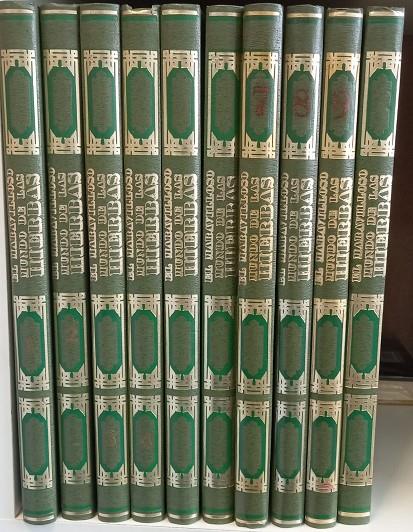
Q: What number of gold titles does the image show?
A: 10